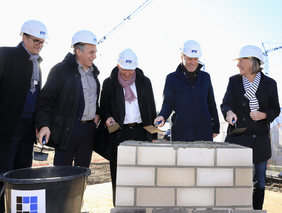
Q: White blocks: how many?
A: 12